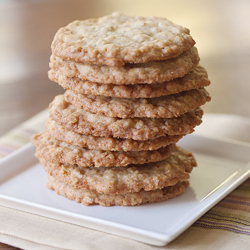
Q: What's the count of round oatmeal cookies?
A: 9